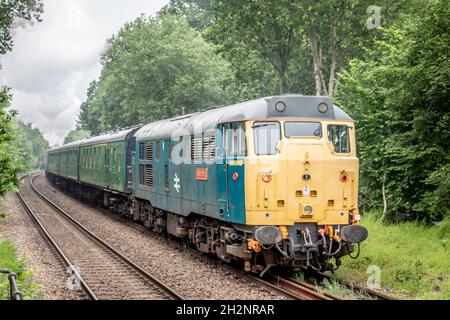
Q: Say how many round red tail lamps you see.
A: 2